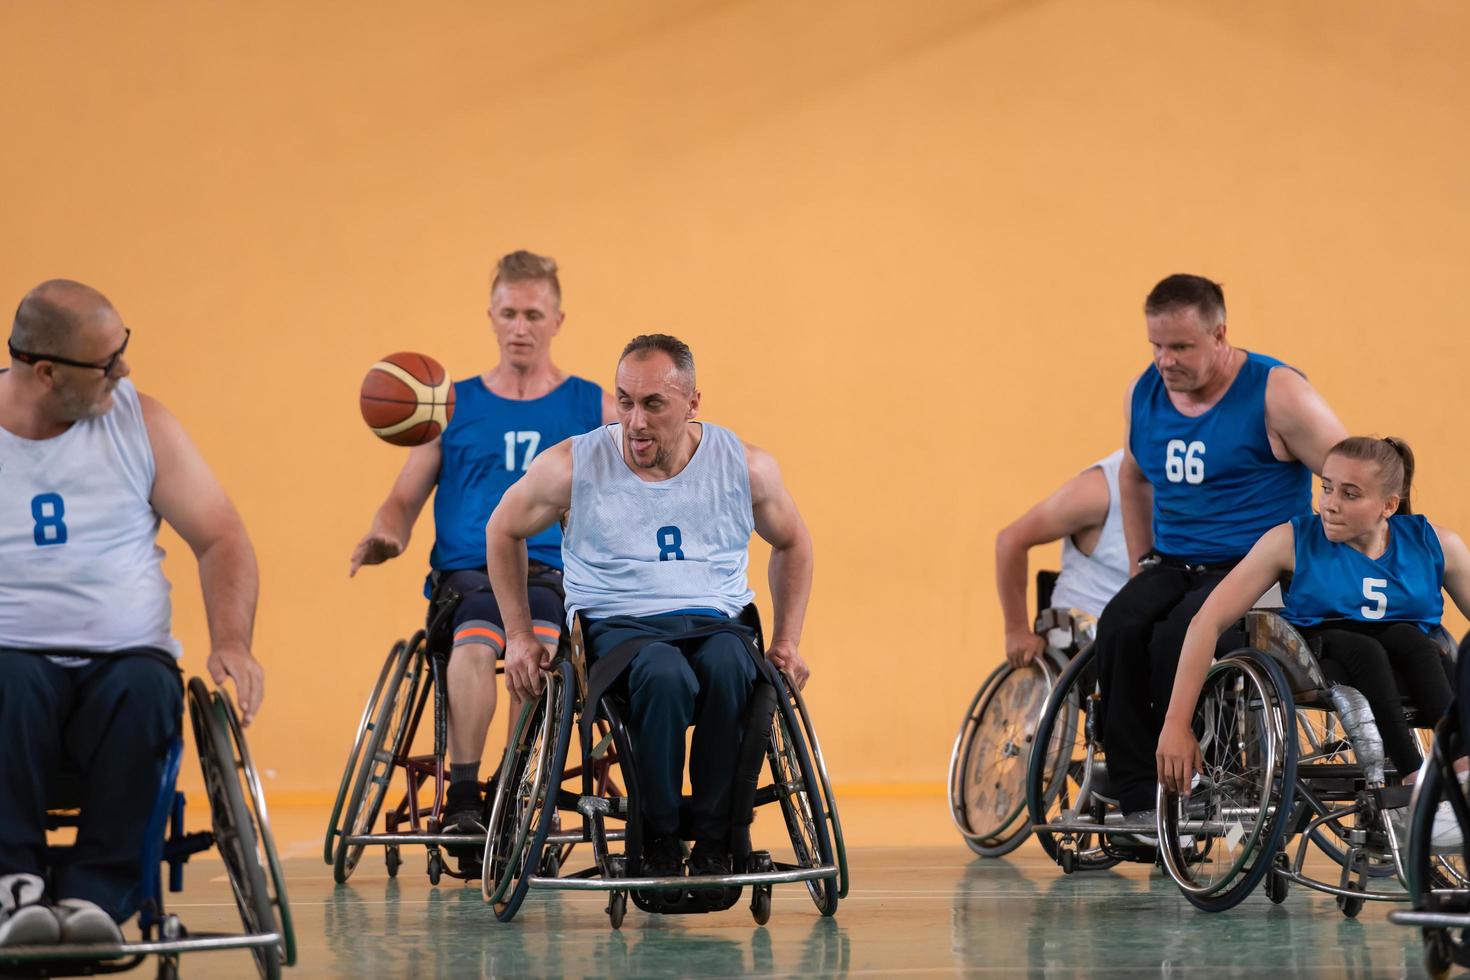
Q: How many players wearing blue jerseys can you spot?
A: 3